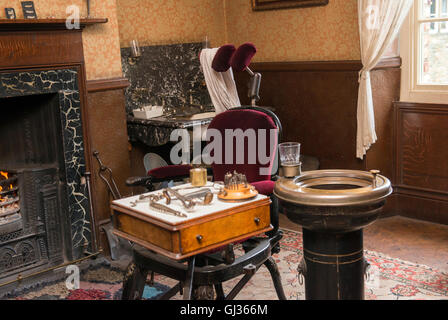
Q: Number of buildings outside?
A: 1